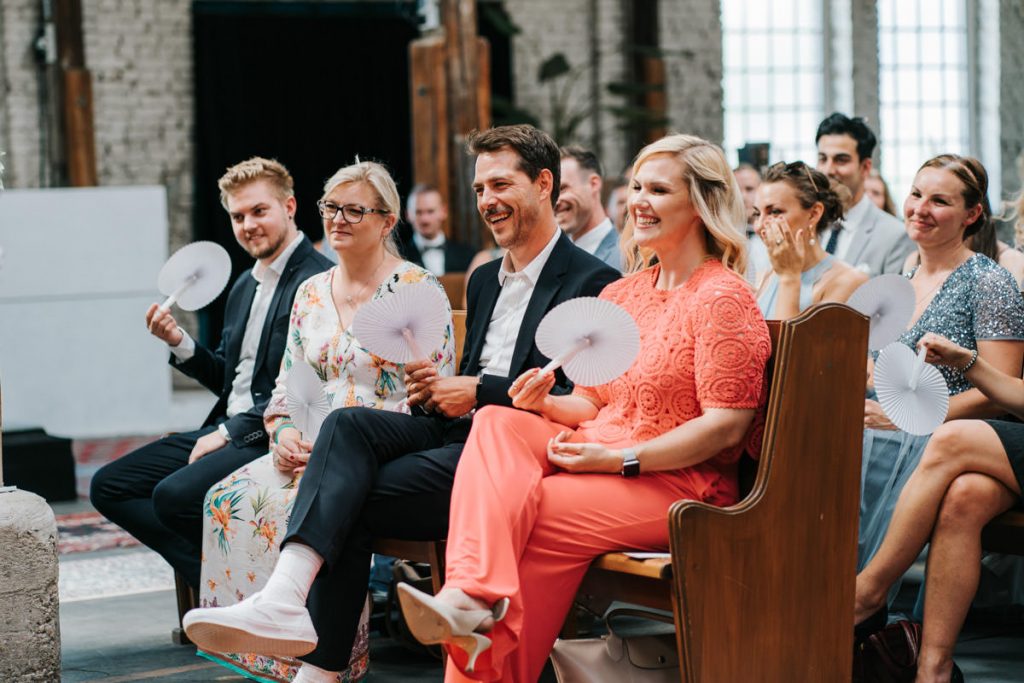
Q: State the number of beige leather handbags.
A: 1